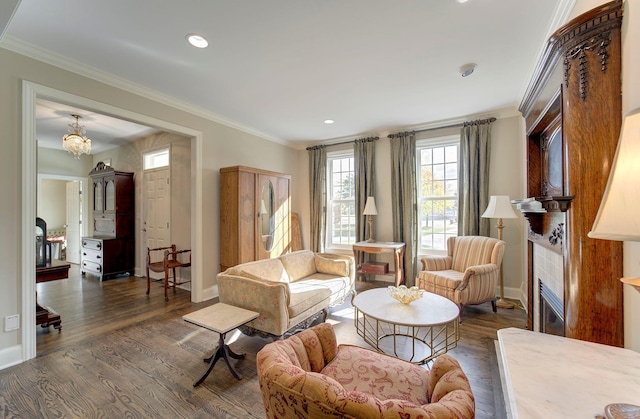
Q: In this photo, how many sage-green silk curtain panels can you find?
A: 4